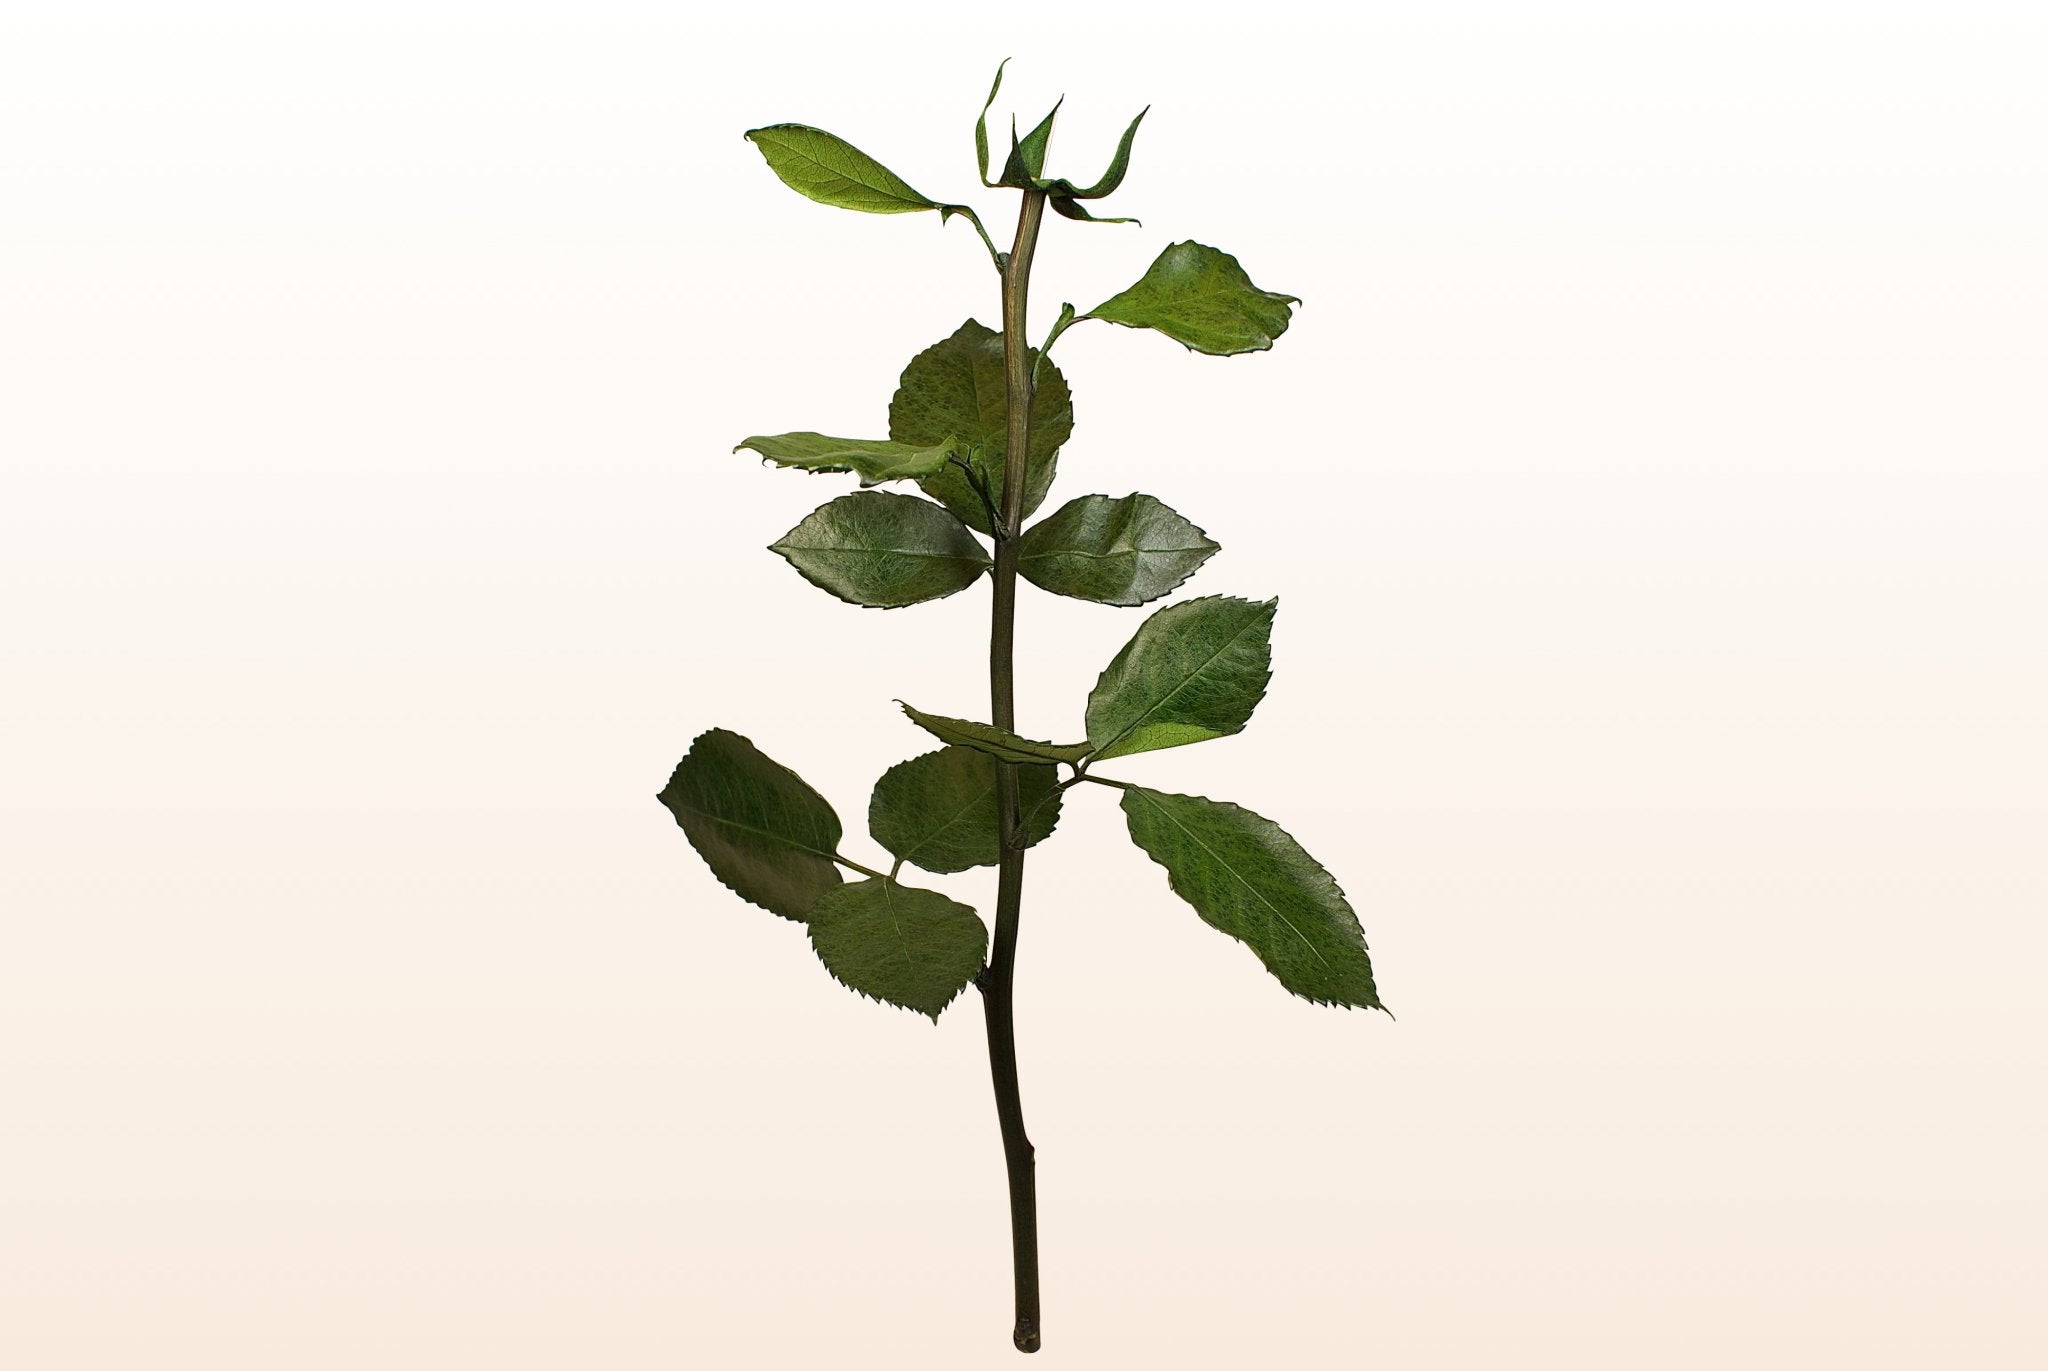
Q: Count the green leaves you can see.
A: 12